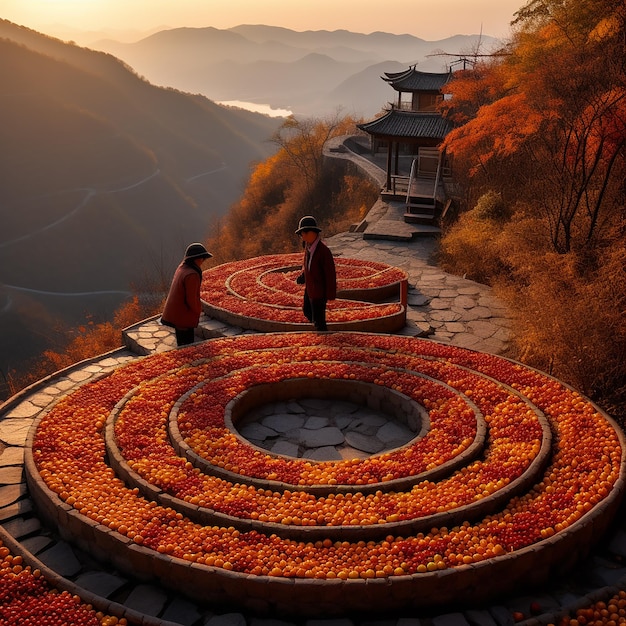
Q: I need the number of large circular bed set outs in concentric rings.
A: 2